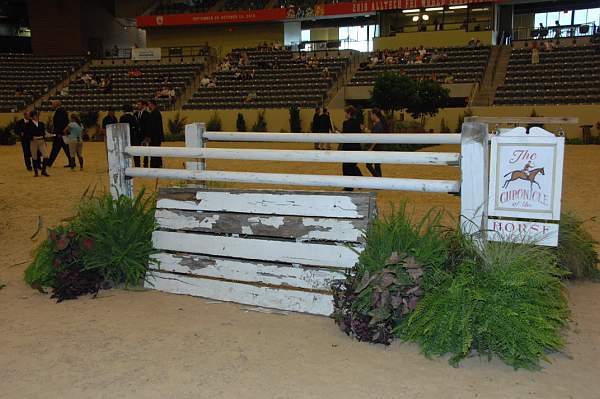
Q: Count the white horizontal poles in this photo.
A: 3